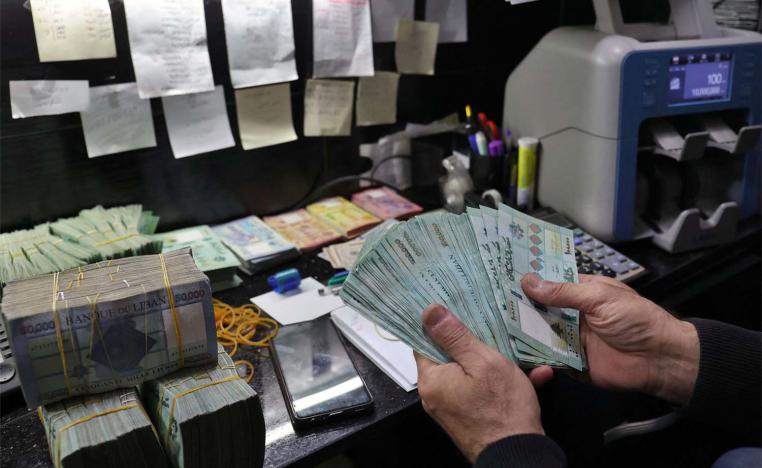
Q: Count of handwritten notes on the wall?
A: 13